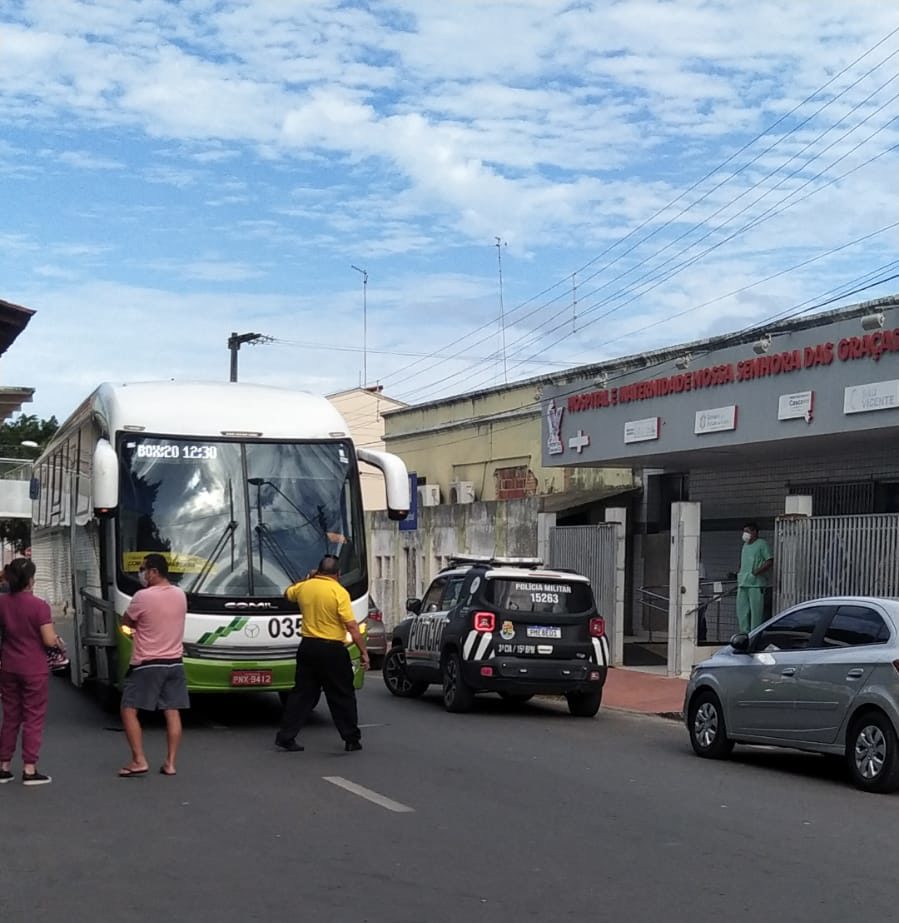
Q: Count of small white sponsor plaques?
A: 4